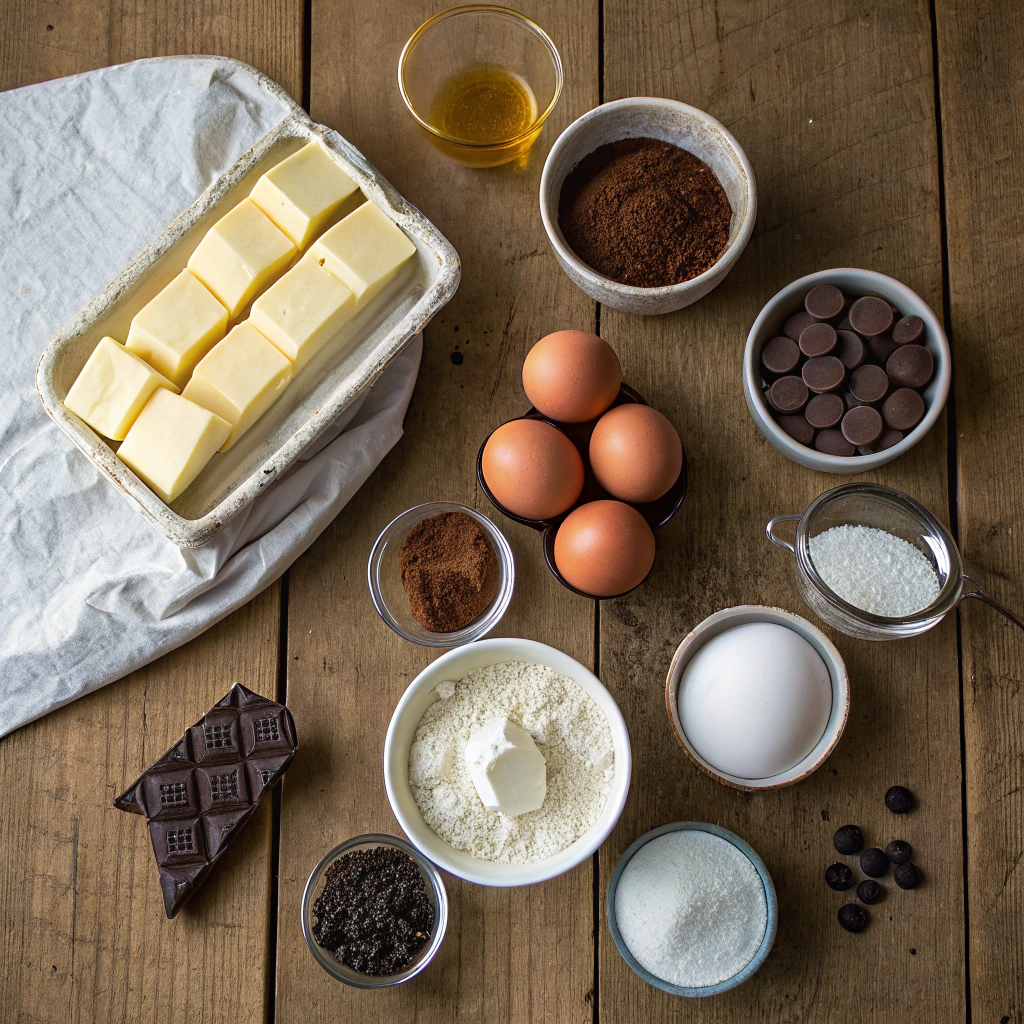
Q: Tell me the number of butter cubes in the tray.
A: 8